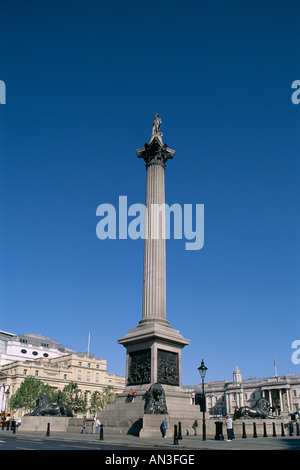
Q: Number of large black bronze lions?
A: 3